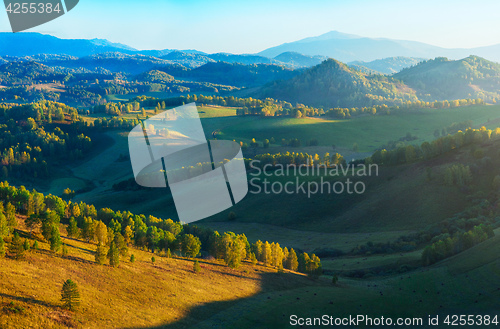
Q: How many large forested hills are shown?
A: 2